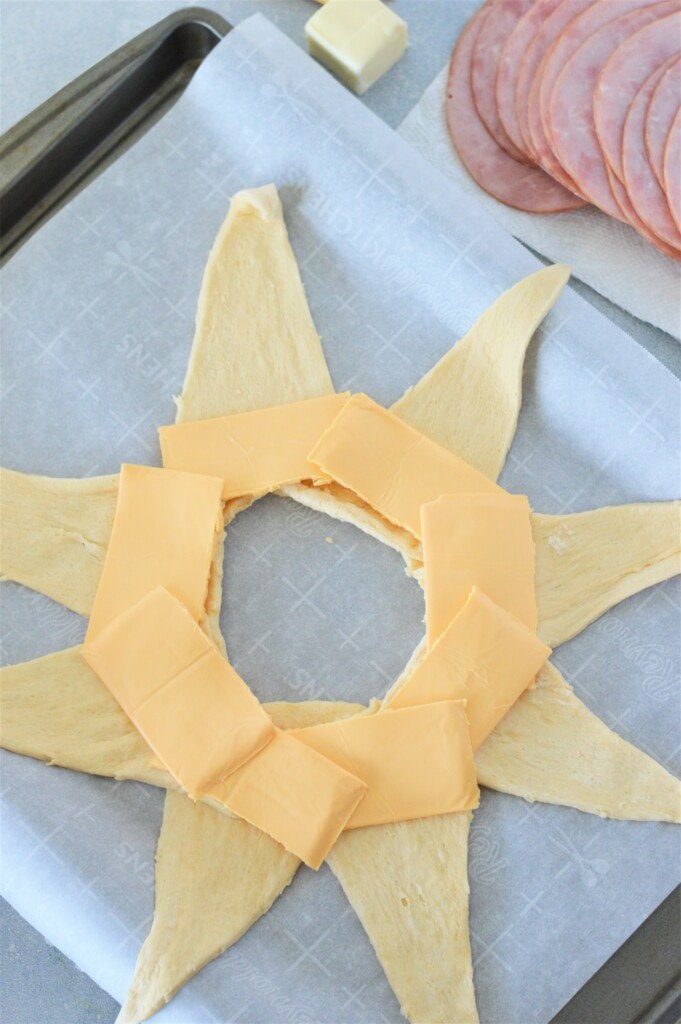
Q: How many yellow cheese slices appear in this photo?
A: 8